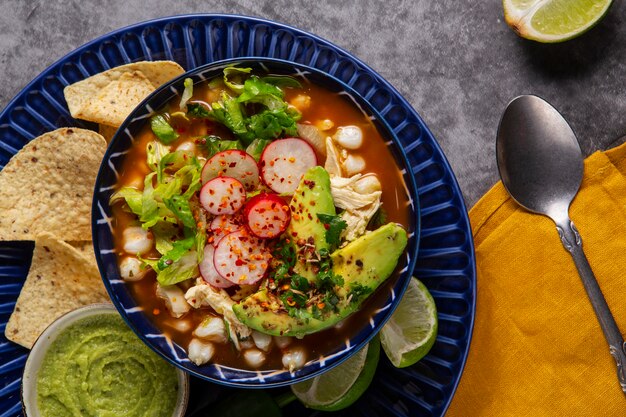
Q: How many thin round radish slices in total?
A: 7